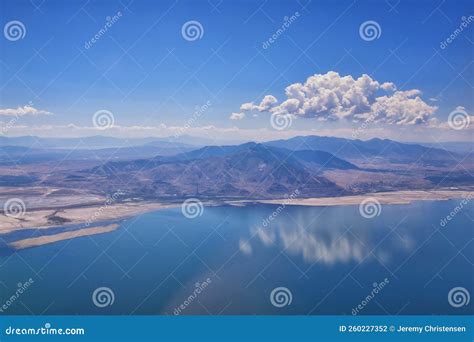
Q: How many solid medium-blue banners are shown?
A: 1